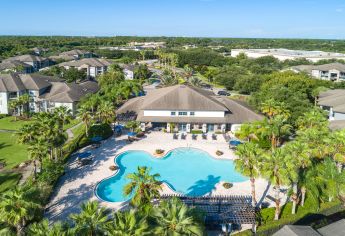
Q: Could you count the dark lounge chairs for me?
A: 5